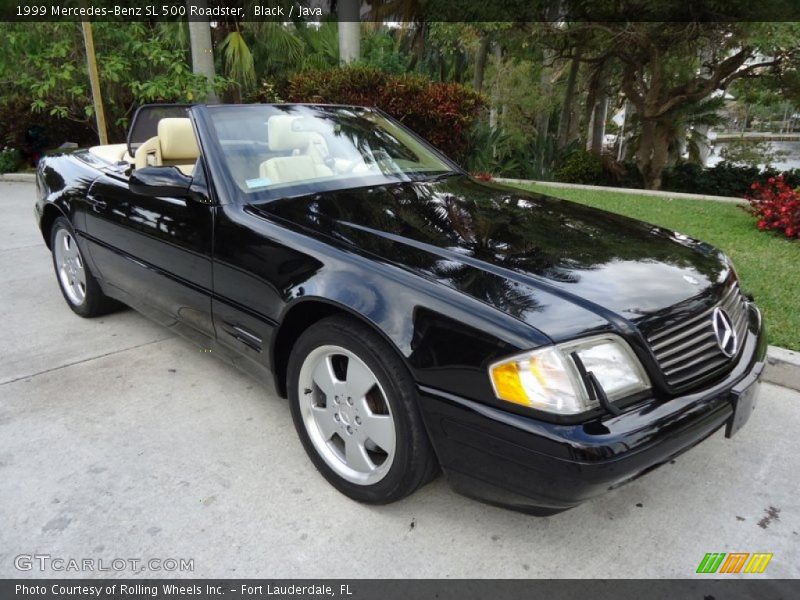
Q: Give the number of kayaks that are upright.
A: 0